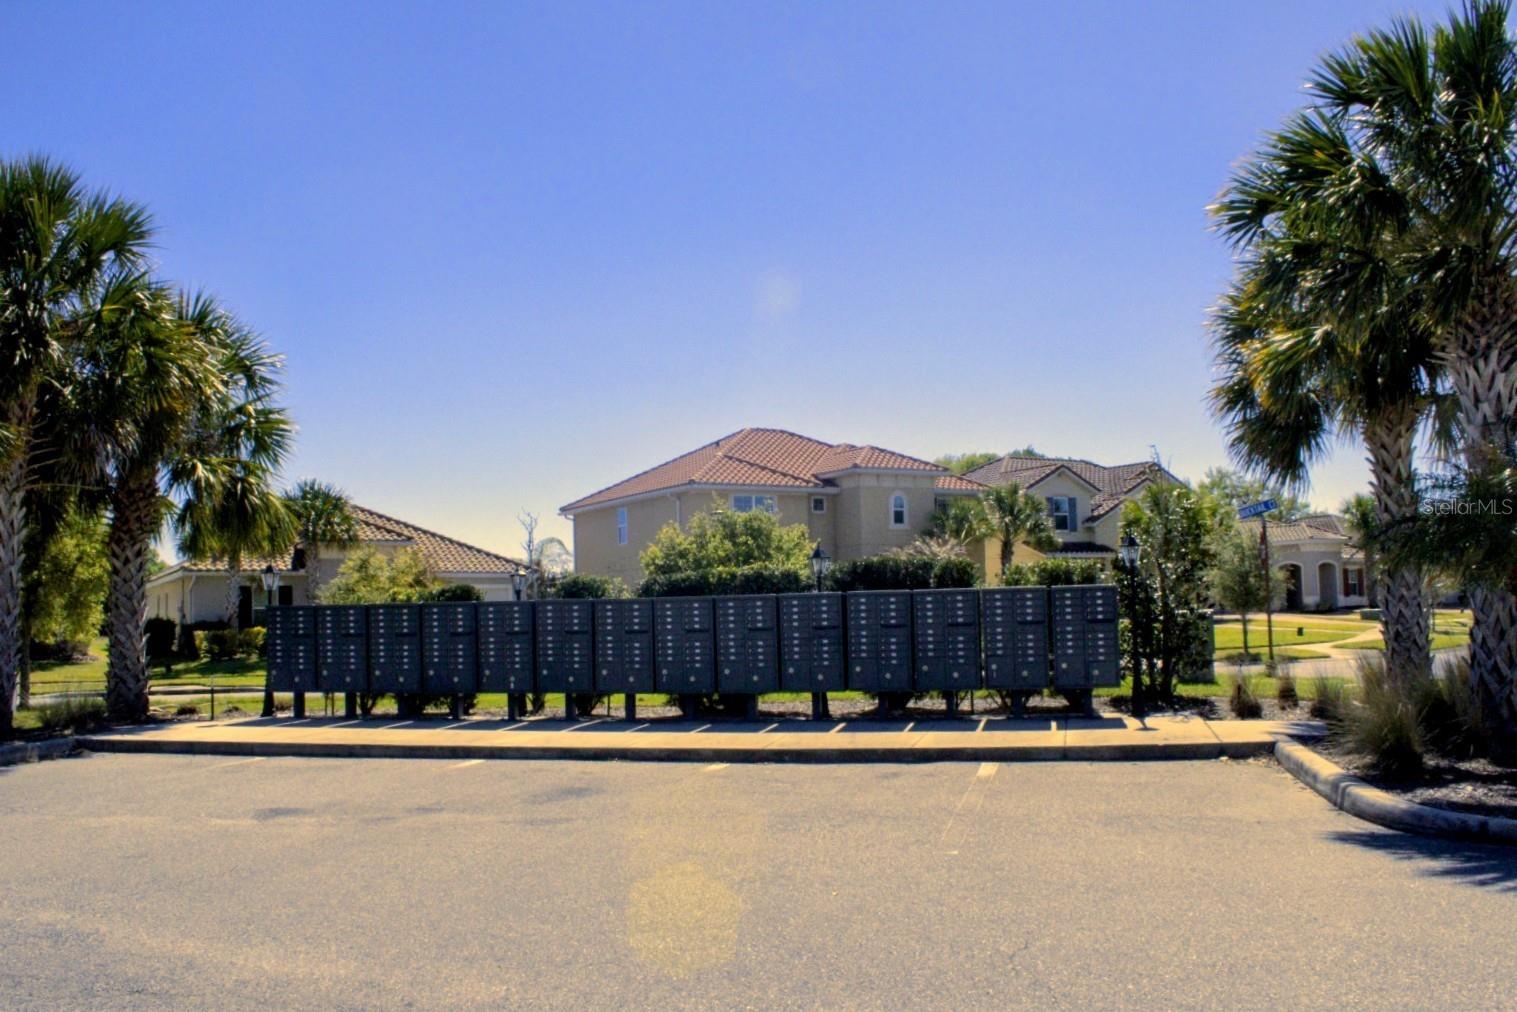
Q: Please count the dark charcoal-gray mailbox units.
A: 14